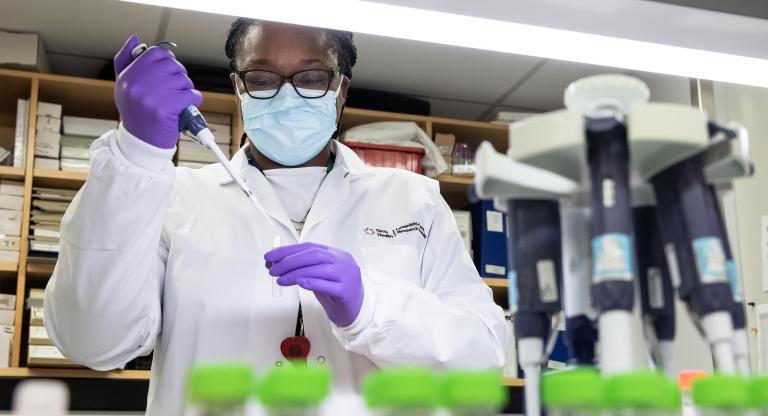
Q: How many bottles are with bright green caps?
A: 8